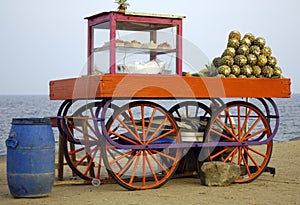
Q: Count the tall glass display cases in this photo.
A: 1